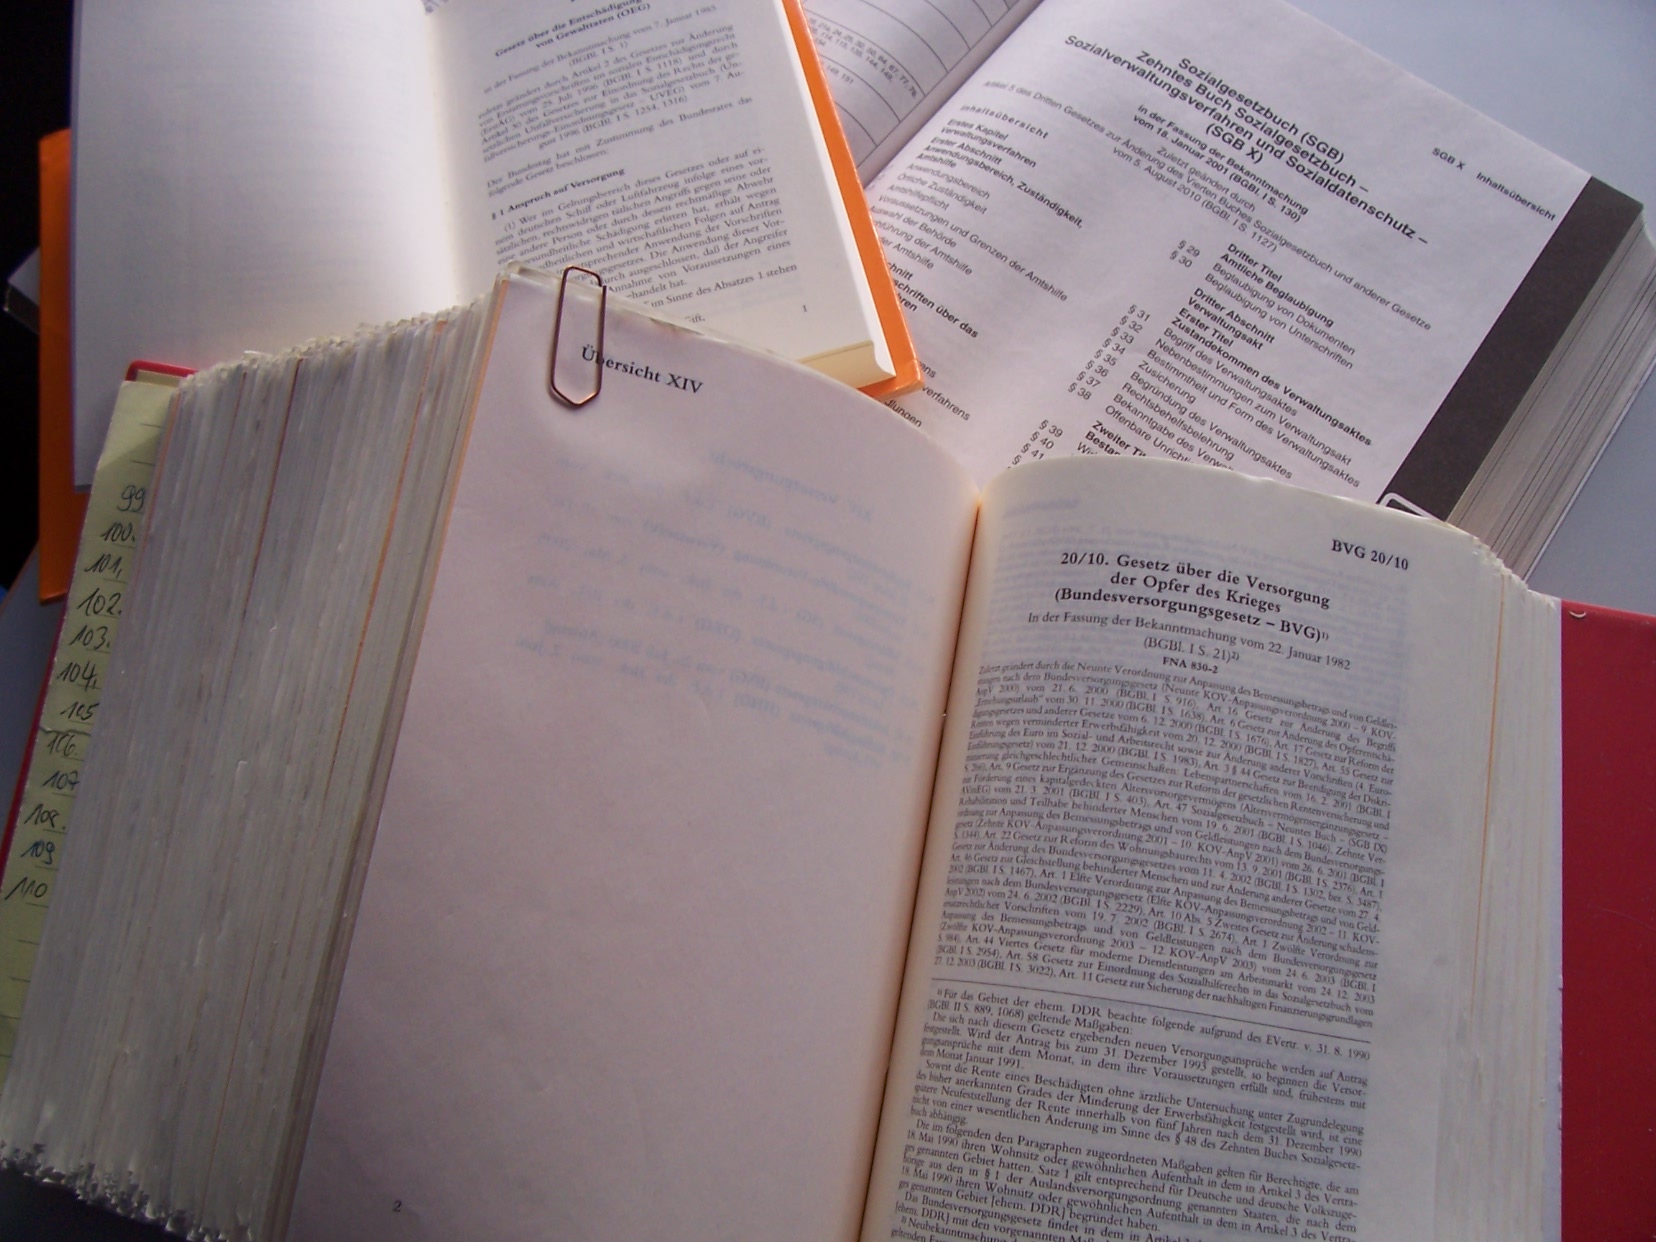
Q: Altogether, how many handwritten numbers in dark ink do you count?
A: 12